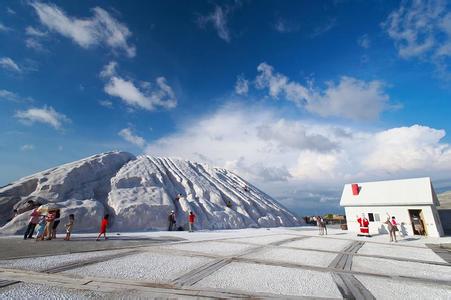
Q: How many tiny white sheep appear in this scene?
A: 0